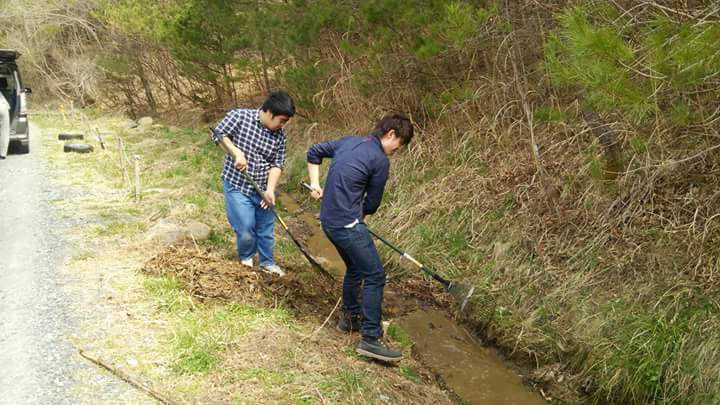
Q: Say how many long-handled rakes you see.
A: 2